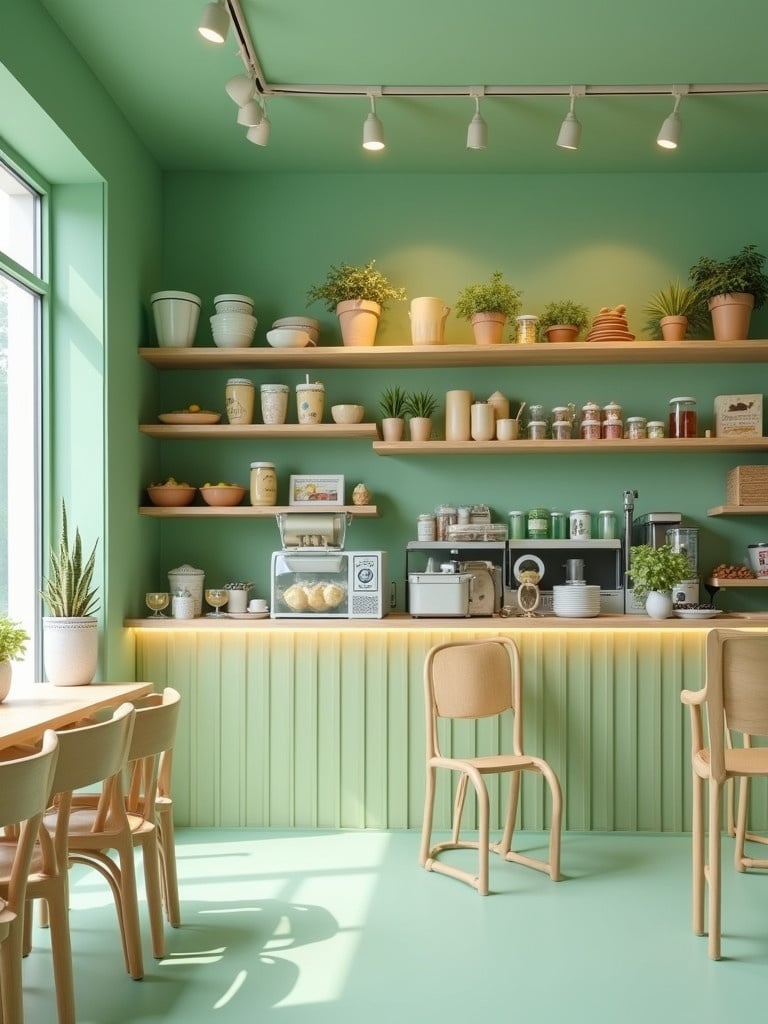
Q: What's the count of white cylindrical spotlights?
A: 8